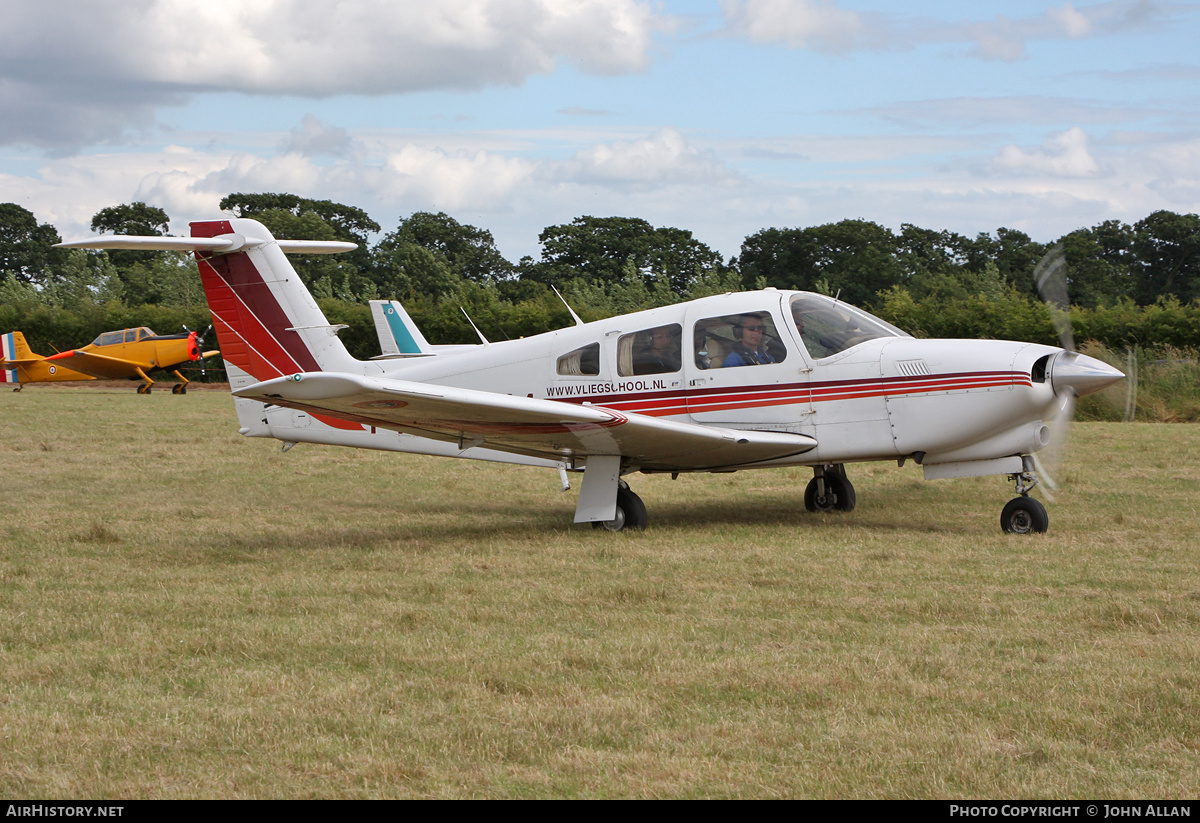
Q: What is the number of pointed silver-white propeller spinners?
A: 1